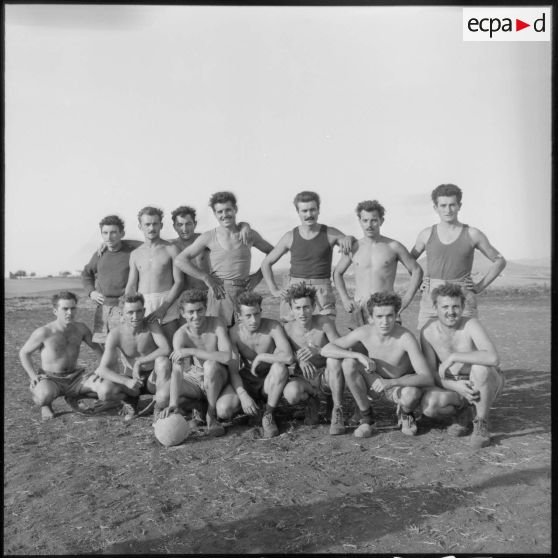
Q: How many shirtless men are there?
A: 10